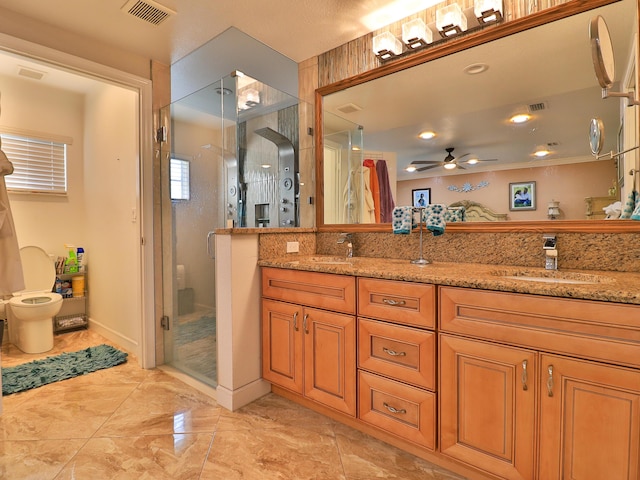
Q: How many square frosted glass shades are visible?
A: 4